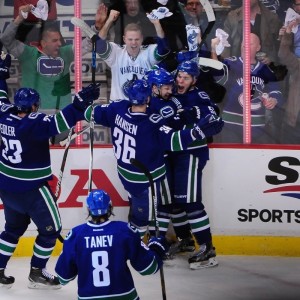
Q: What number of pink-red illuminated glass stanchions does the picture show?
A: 2